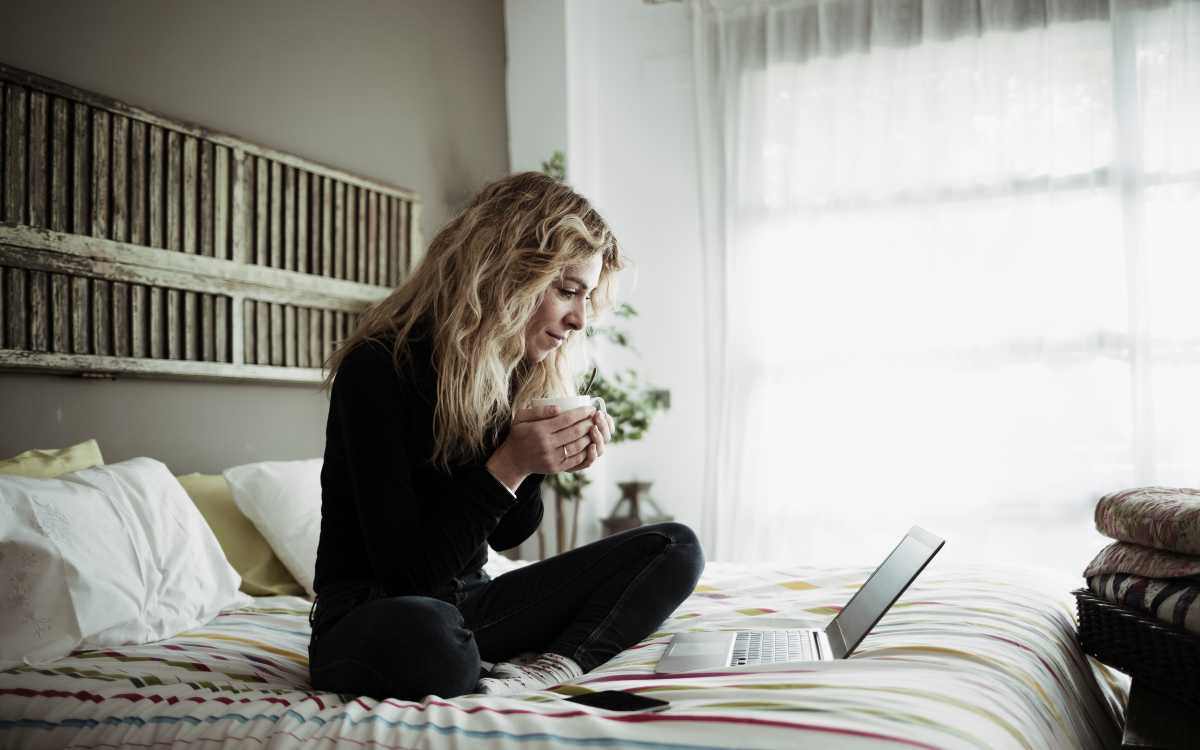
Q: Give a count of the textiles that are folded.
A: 3